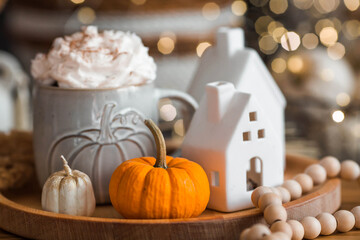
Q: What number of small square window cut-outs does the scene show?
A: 3